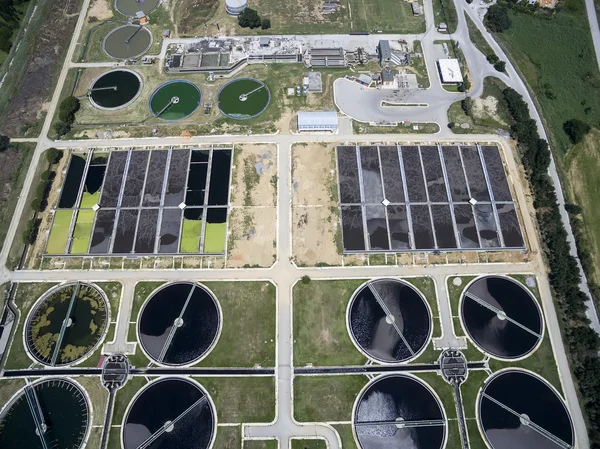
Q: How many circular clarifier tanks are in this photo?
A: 13